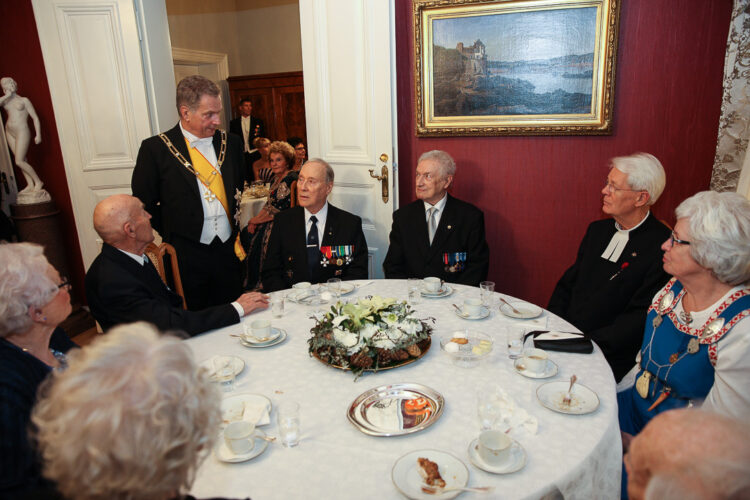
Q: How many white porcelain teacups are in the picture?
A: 7